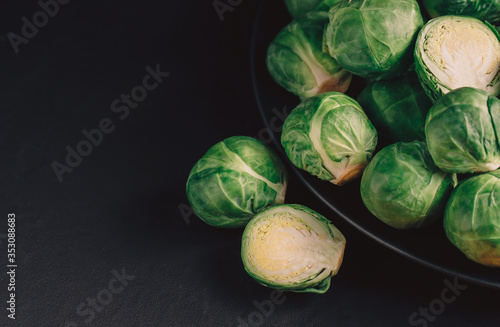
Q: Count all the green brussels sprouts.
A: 12